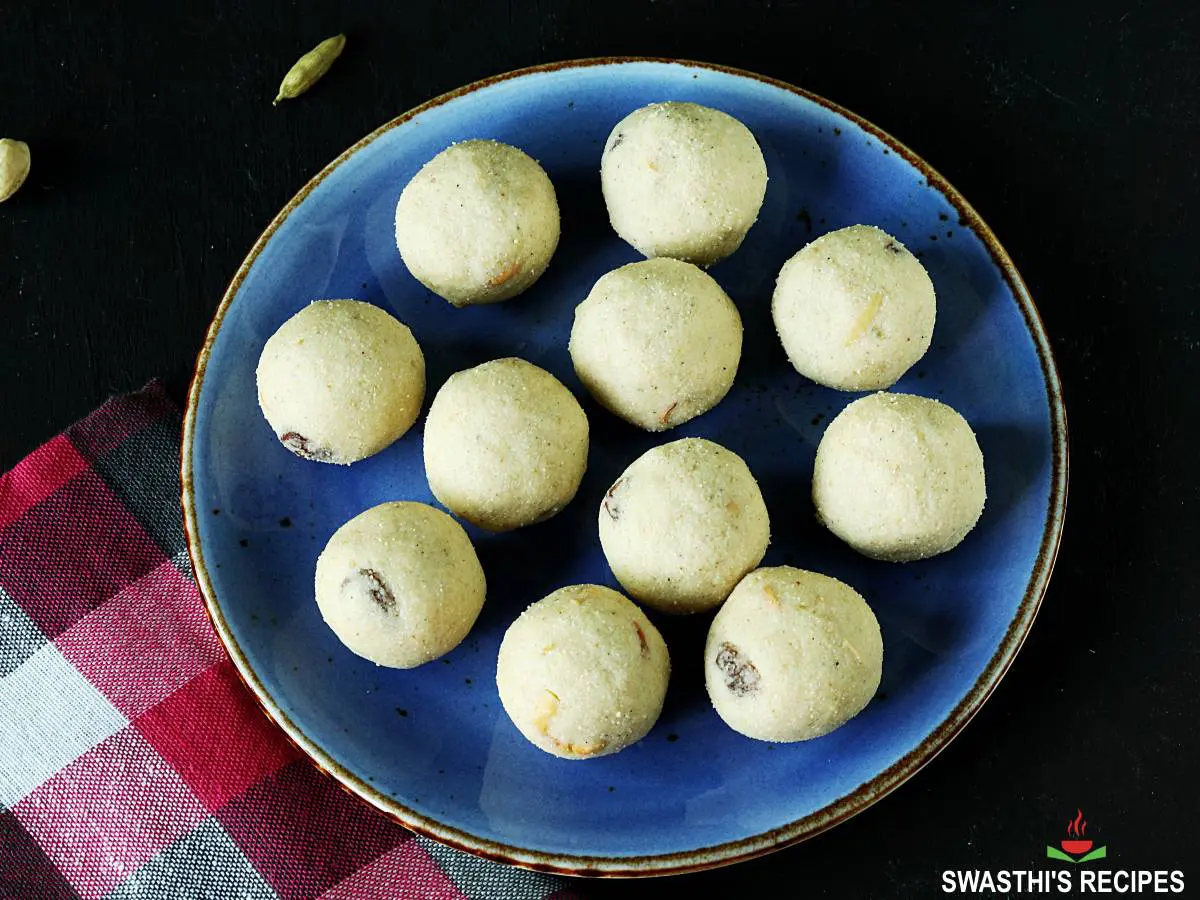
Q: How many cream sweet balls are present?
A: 11